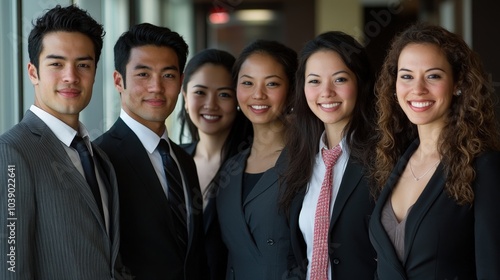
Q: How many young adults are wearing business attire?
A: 6